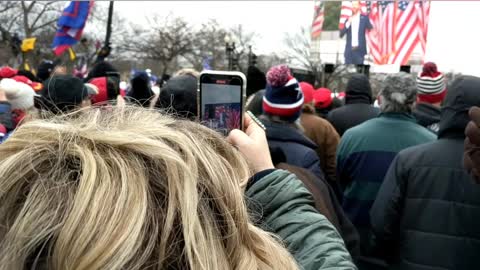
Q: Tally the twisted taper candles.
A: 0